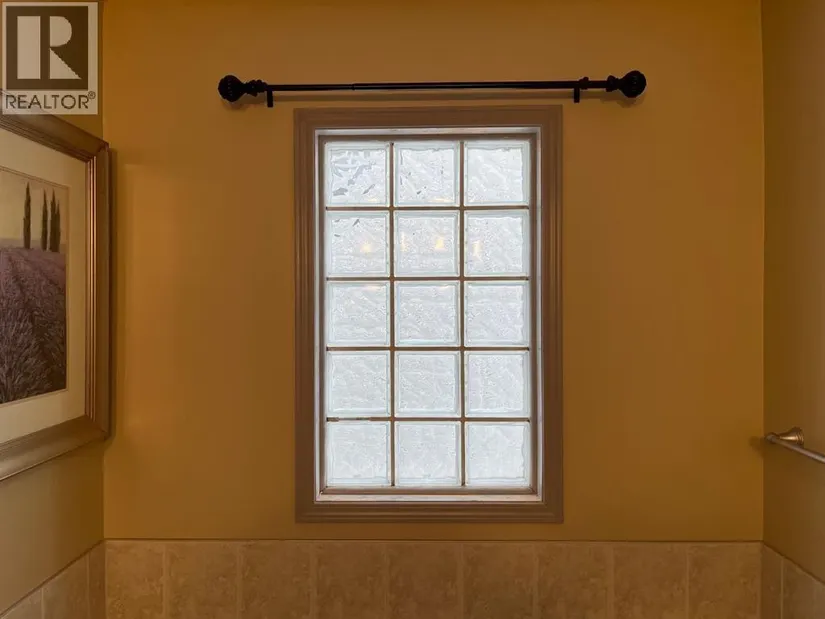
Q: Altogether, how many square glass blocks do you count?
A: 15